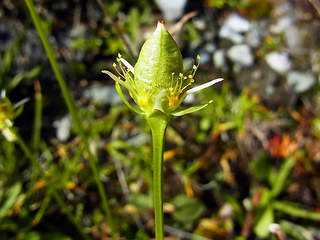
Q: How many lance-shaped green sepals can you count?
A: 2